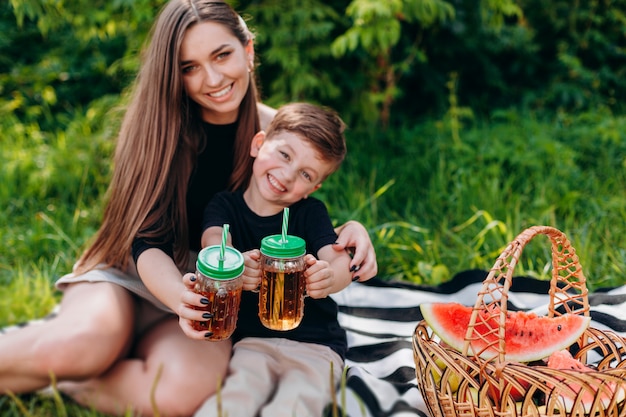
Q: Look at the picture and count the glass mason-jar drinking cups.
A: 2